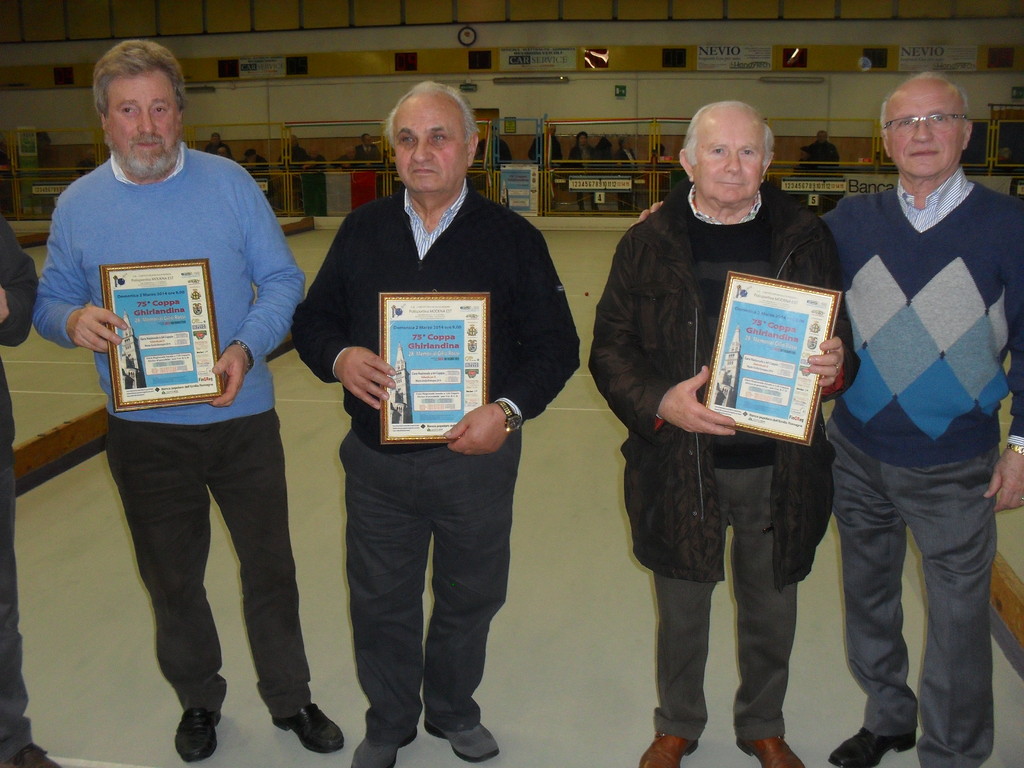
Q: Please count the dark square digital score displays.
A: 10